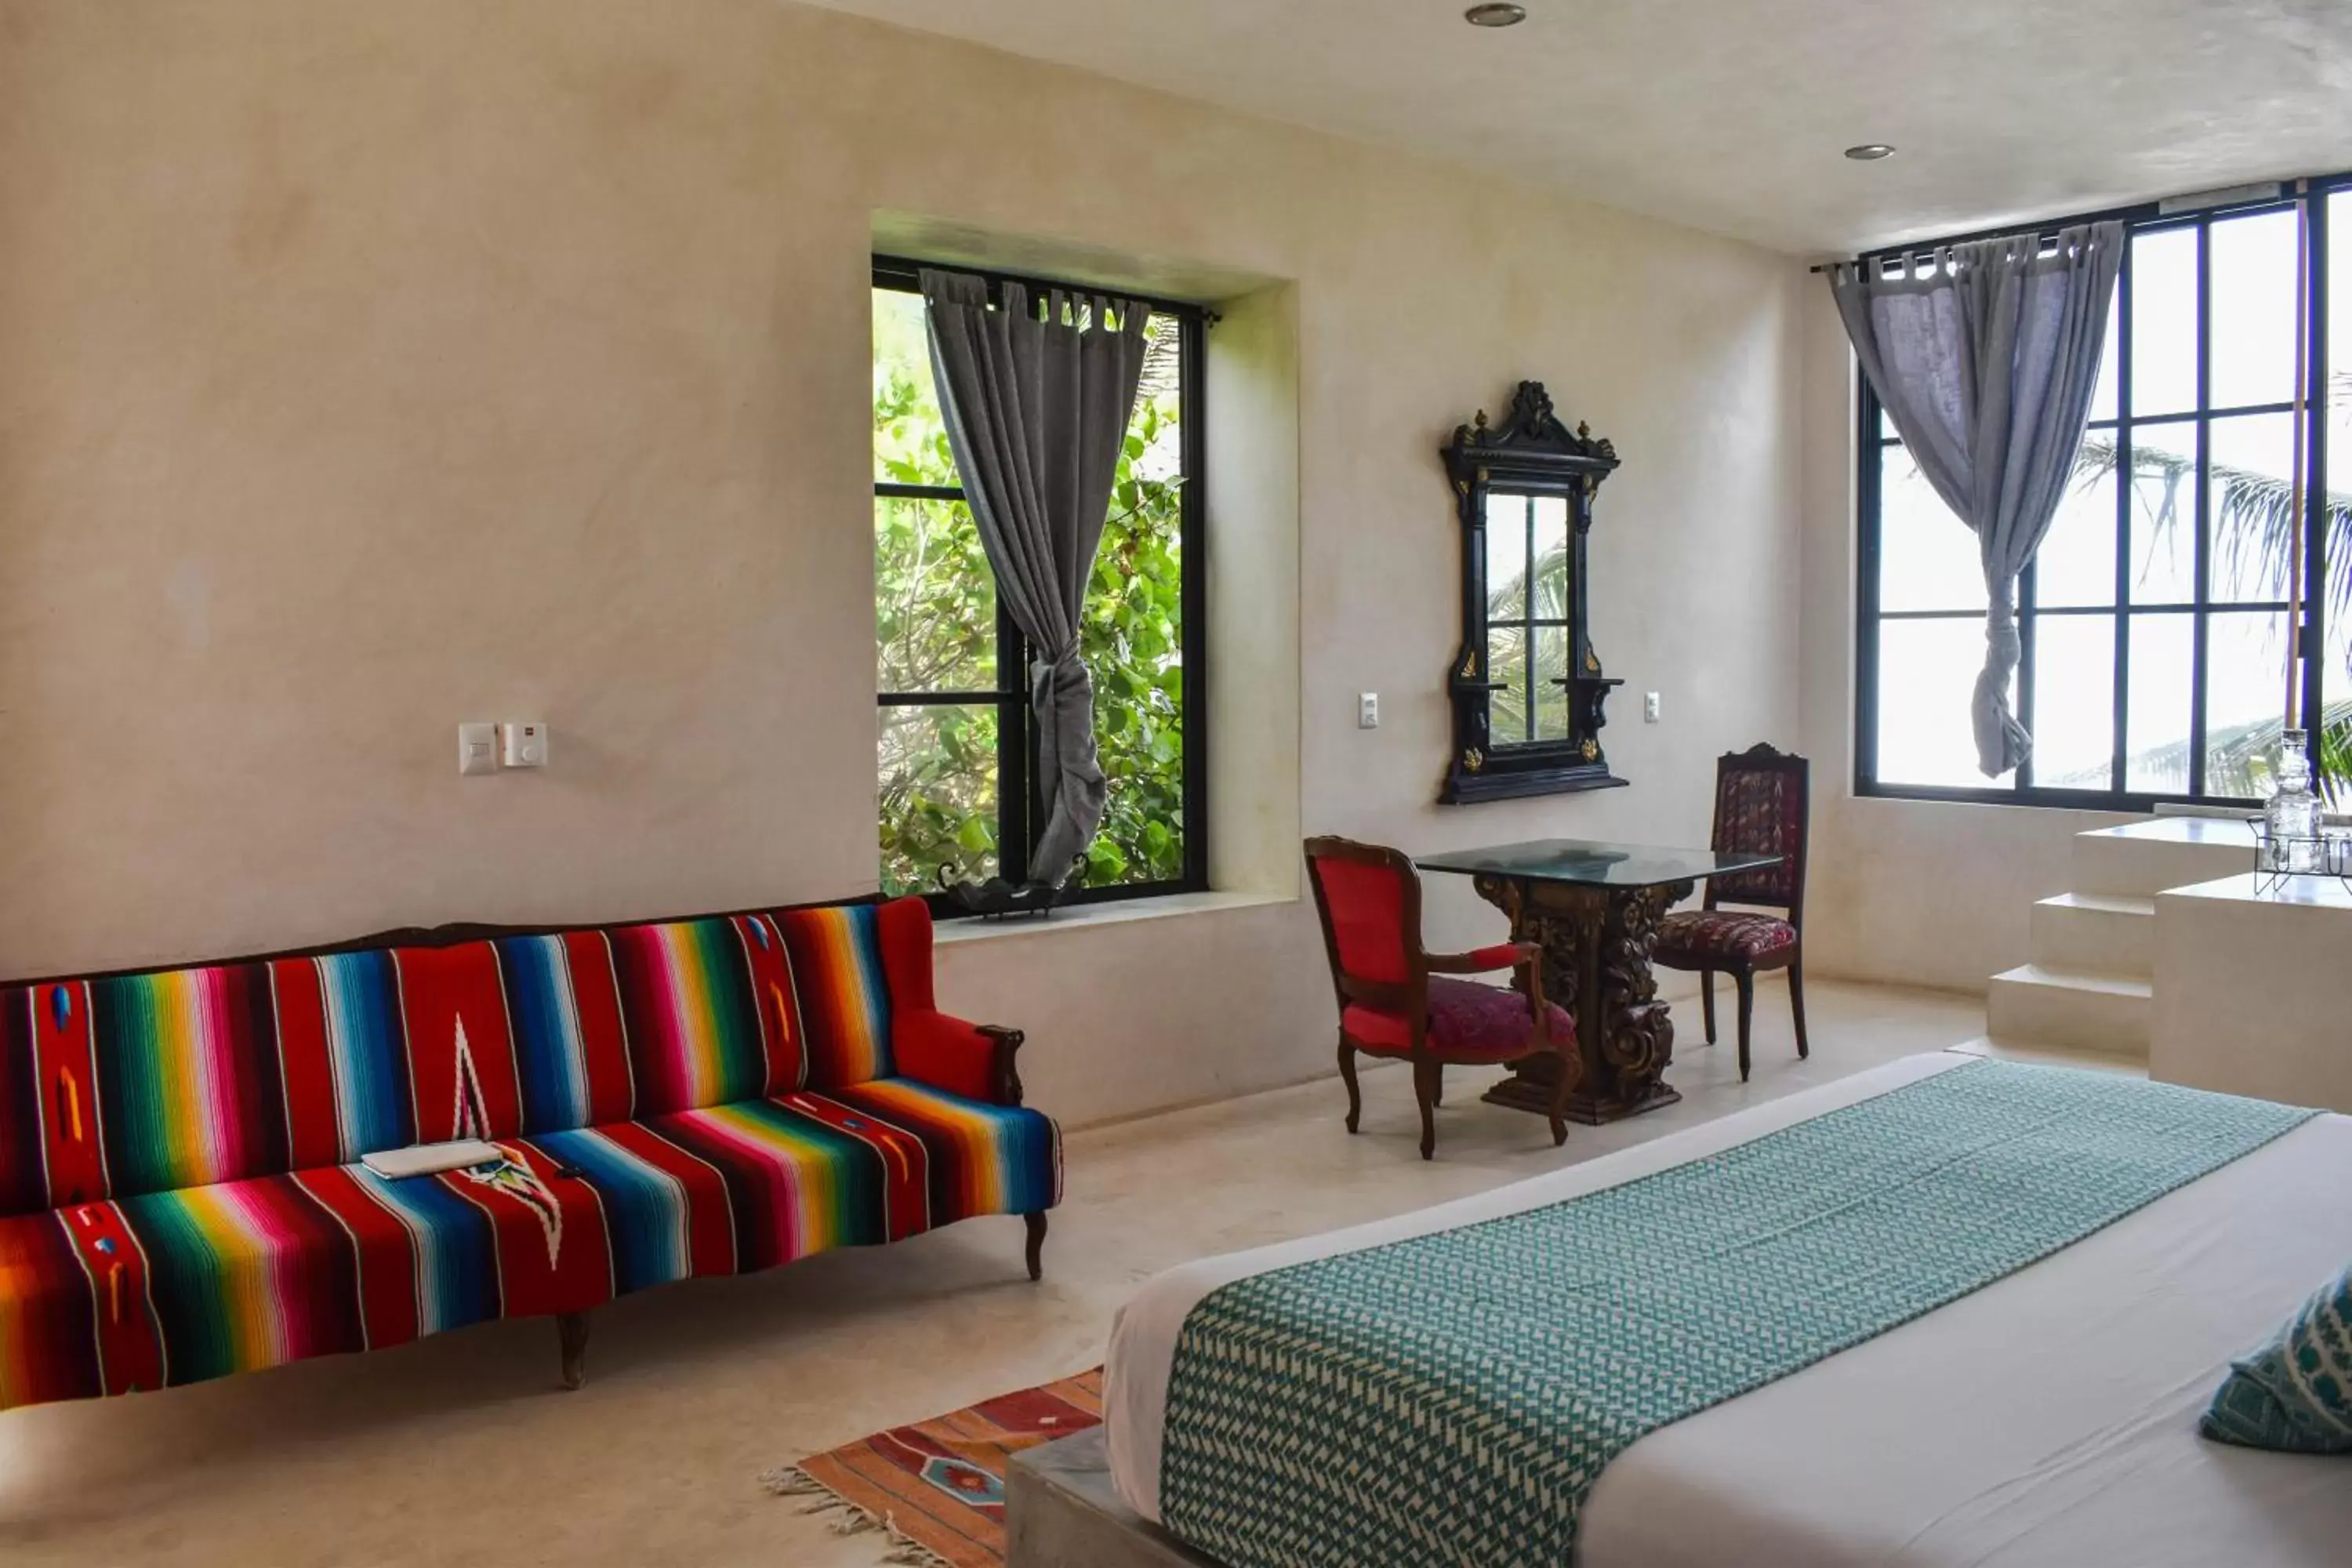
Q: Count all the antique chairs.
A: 2